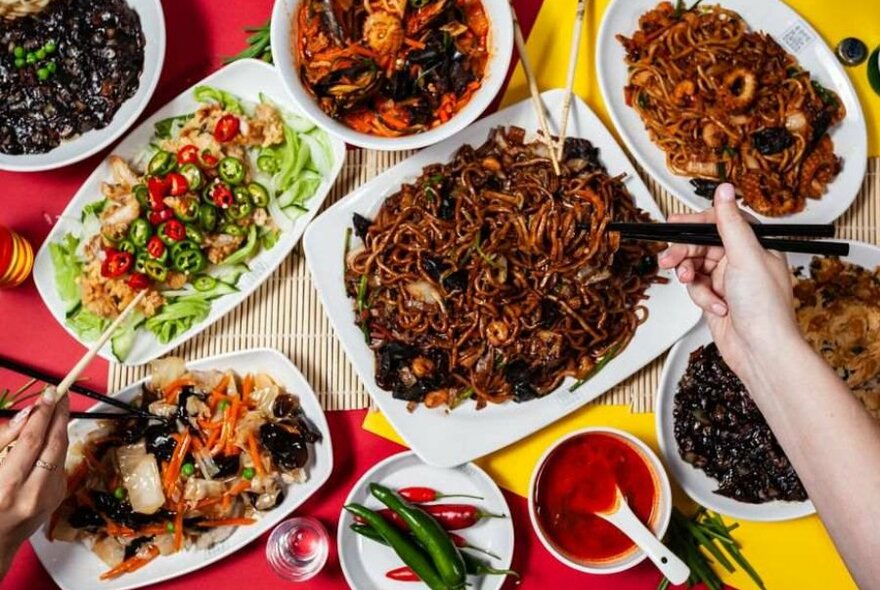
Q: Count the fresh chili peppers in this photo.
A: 7